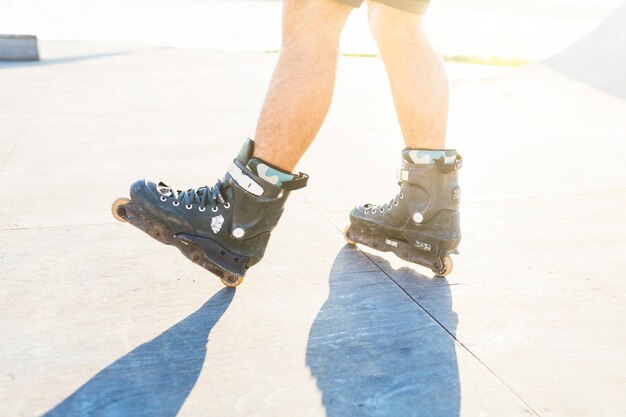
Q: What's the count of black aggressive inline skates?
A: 2